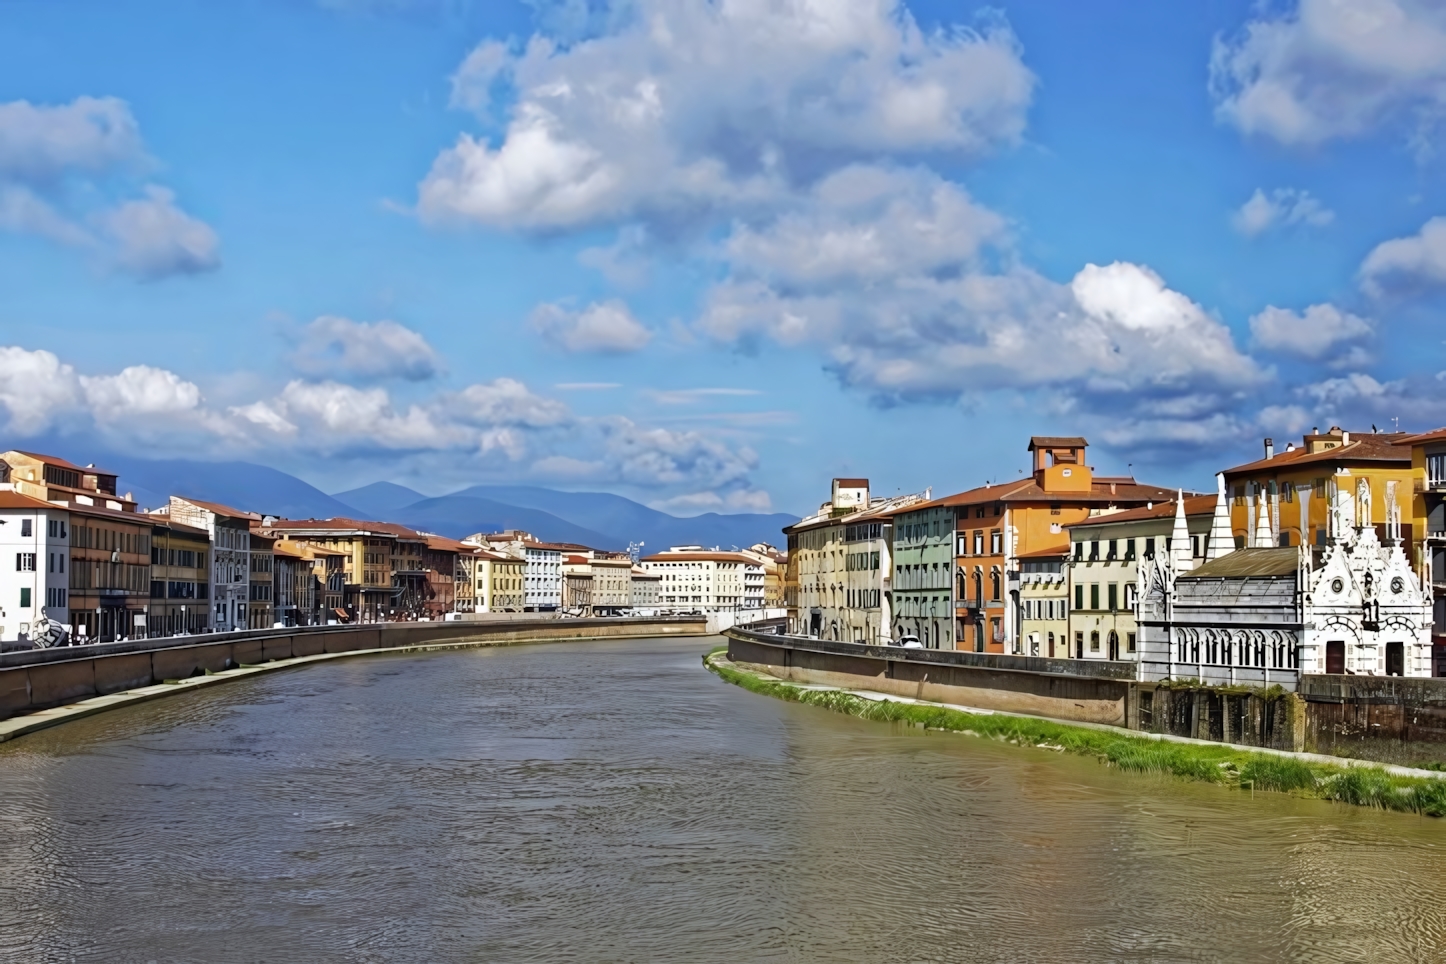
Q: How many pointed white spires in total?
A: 3